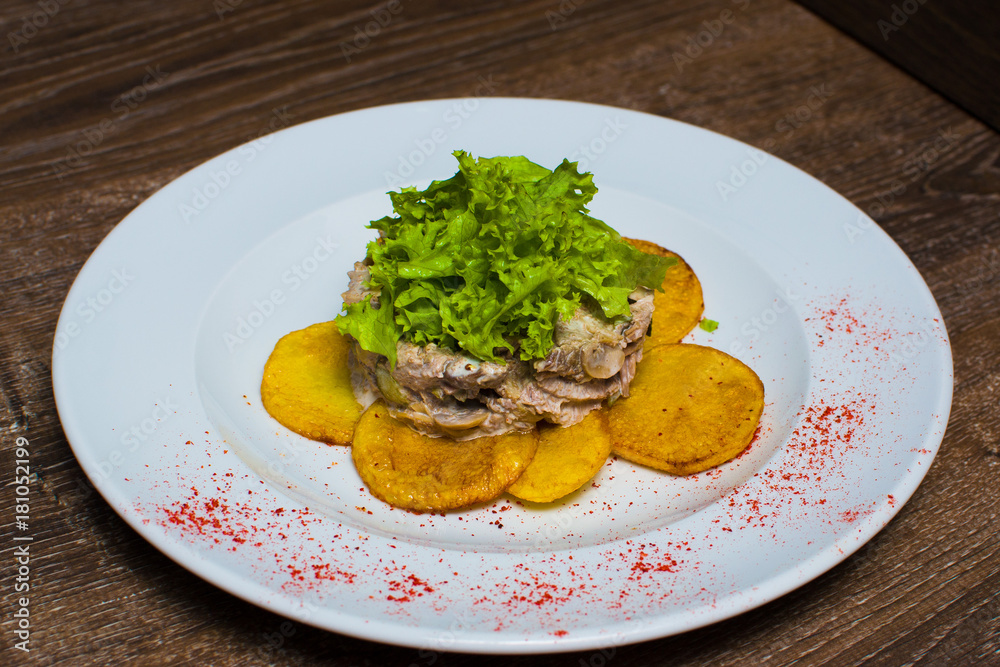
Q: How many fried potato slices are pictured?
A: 5